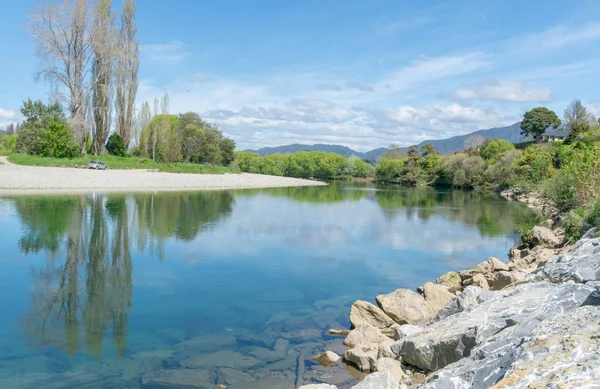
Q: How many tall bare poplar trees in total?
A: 3